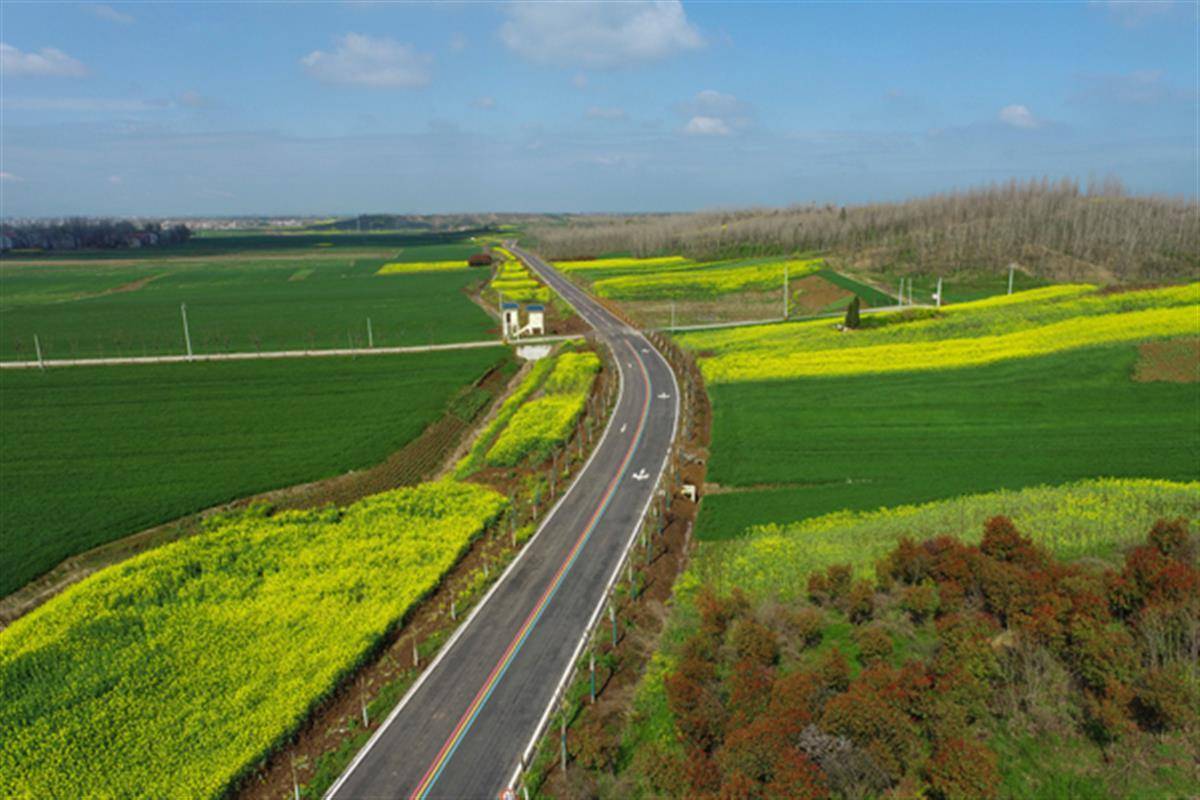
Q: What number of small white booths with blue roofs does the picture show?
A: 2